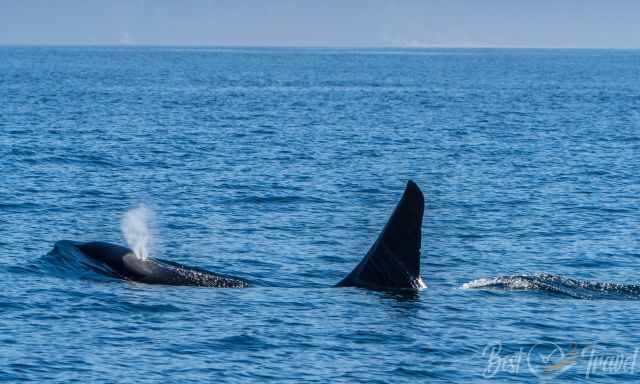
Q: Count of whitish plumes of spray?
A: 1